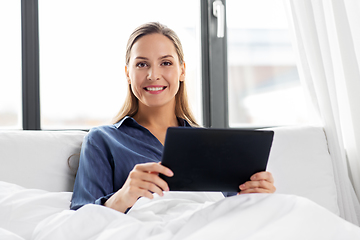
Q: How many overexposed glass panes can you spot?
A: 3